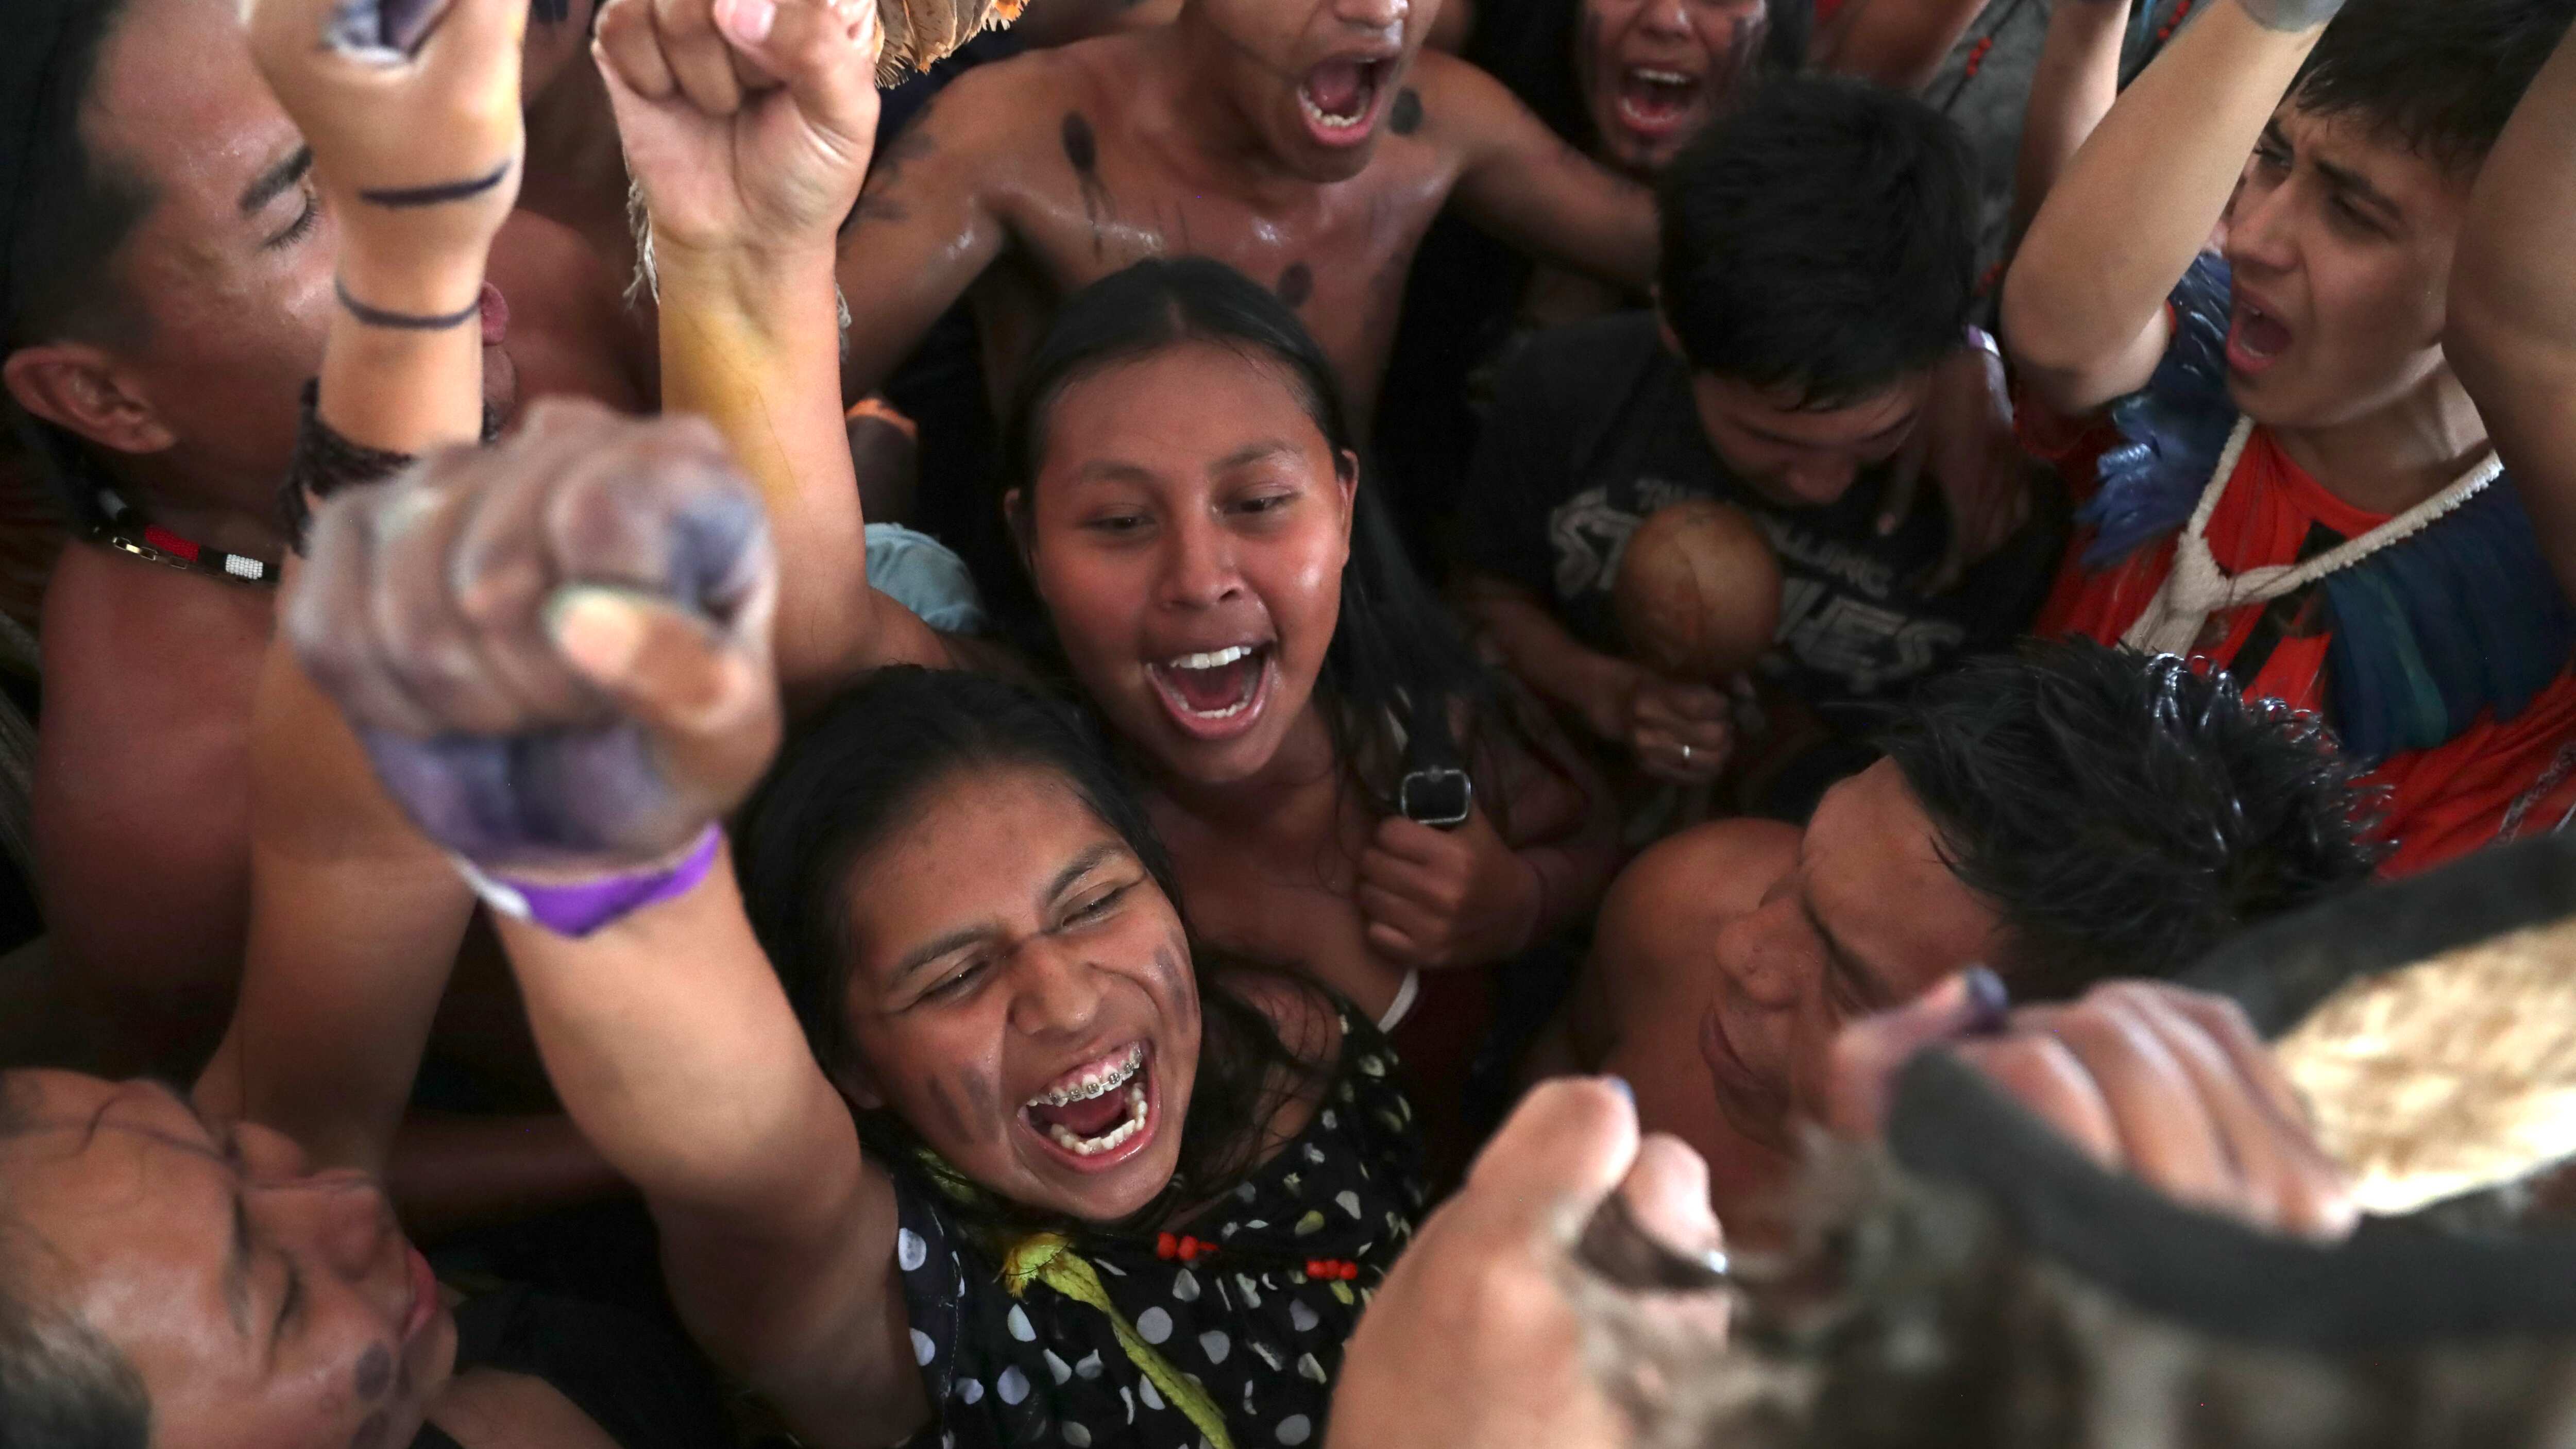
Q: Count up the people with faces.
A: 9